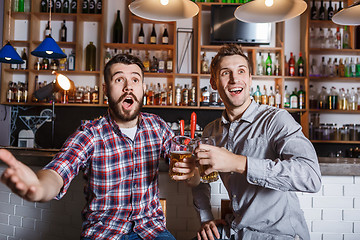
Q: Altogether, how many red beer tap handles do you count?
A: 2